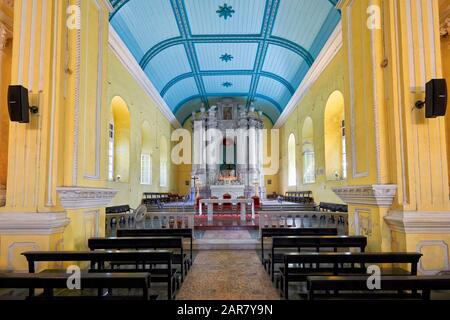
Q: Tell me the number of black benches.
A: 8